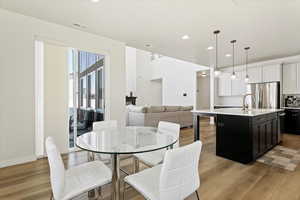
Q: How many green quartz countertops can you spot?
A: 0